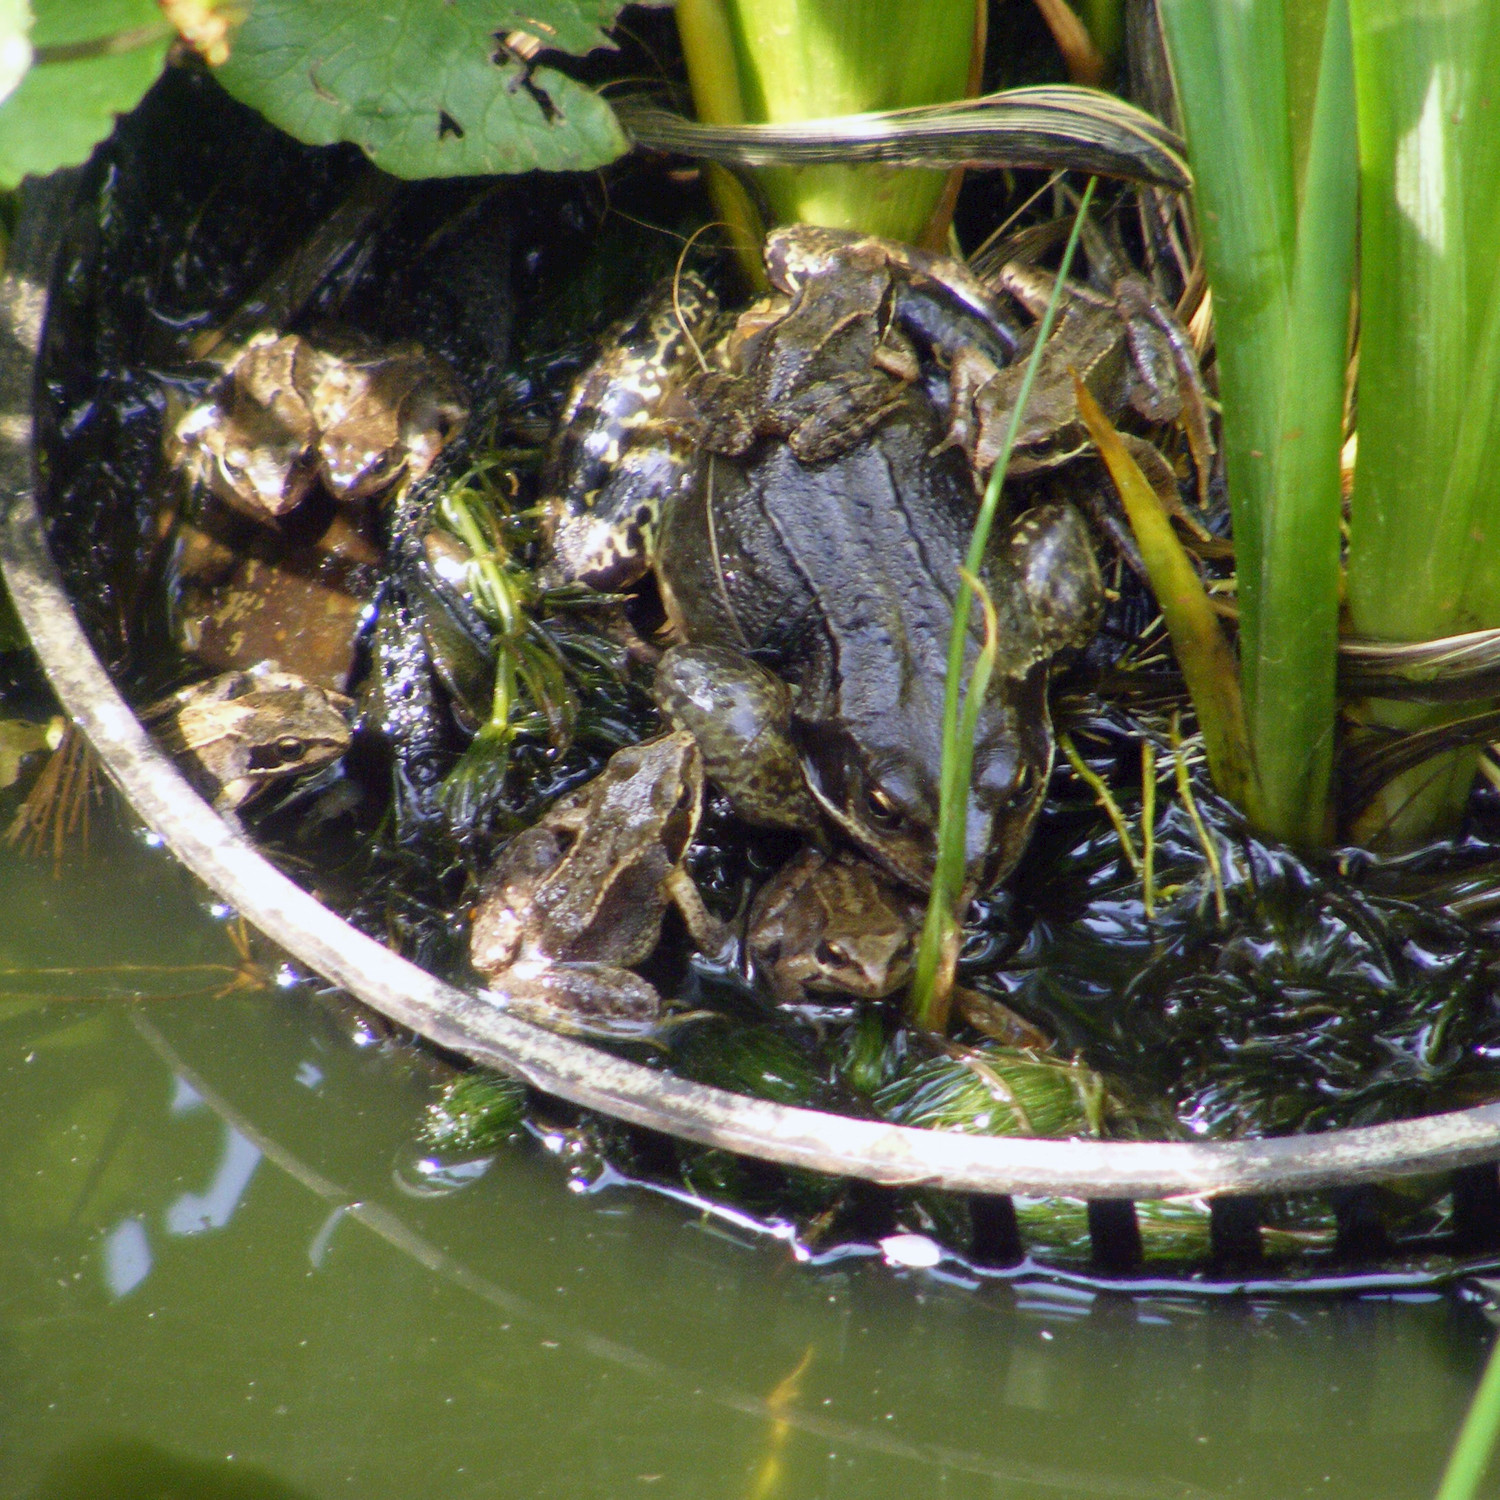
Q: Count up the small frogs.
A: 7